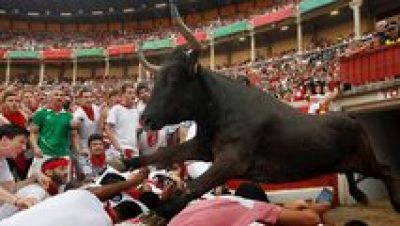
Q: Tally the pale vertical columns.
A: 9